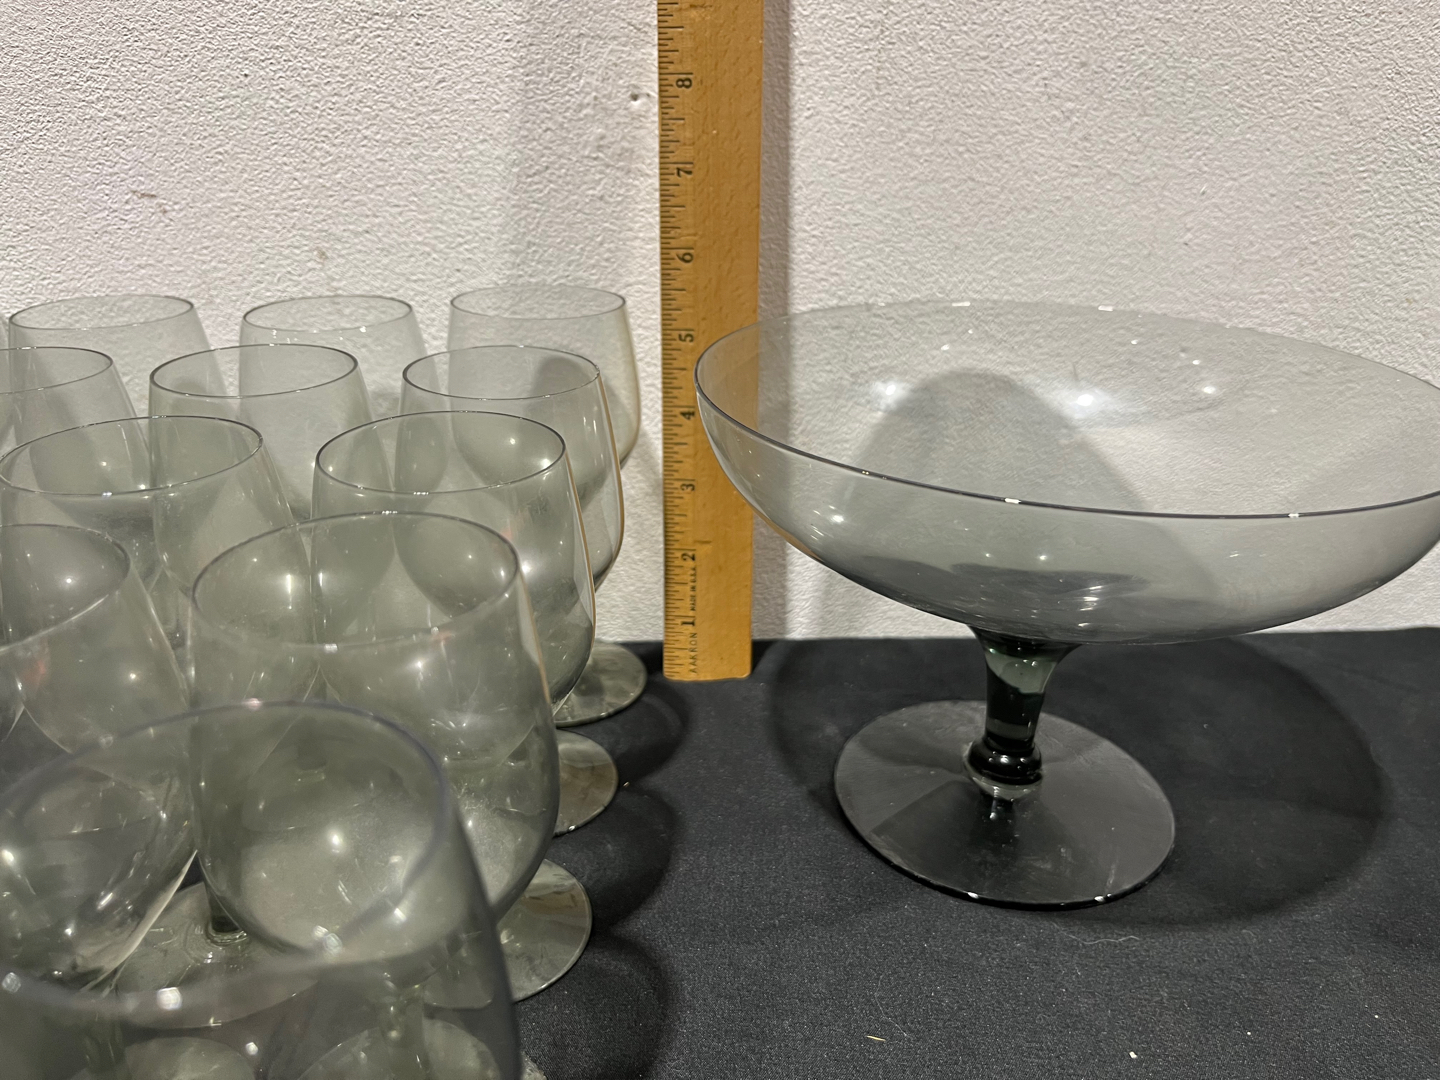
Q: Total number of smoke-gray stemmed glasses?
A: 12